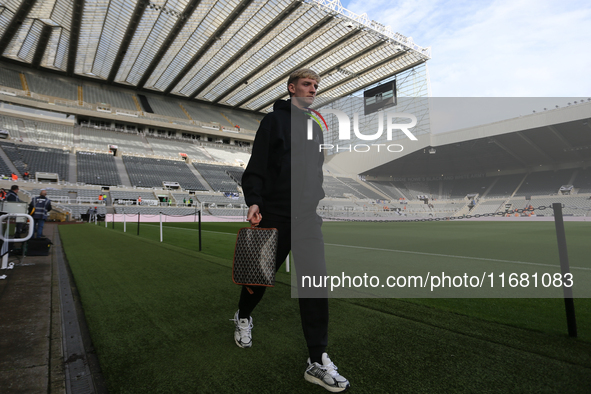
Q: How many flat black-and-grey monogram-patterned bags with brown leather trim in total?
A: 1